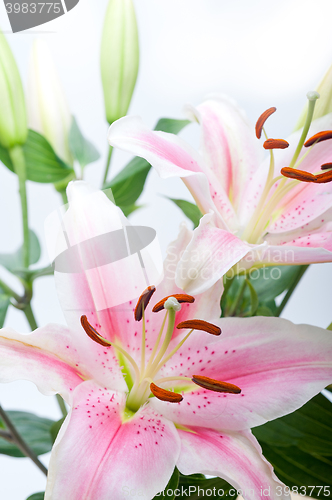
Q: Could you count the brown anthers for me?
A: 12